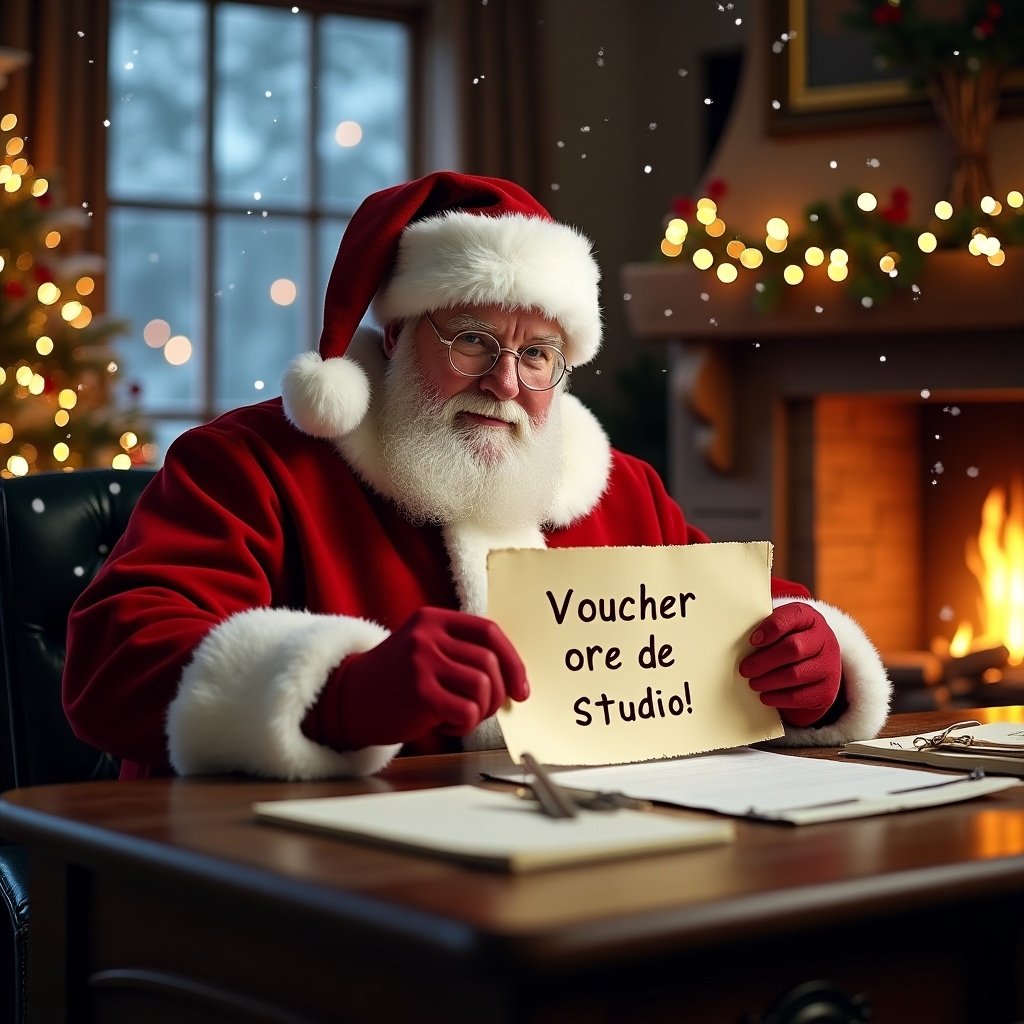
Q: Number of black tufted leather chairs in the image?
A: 1